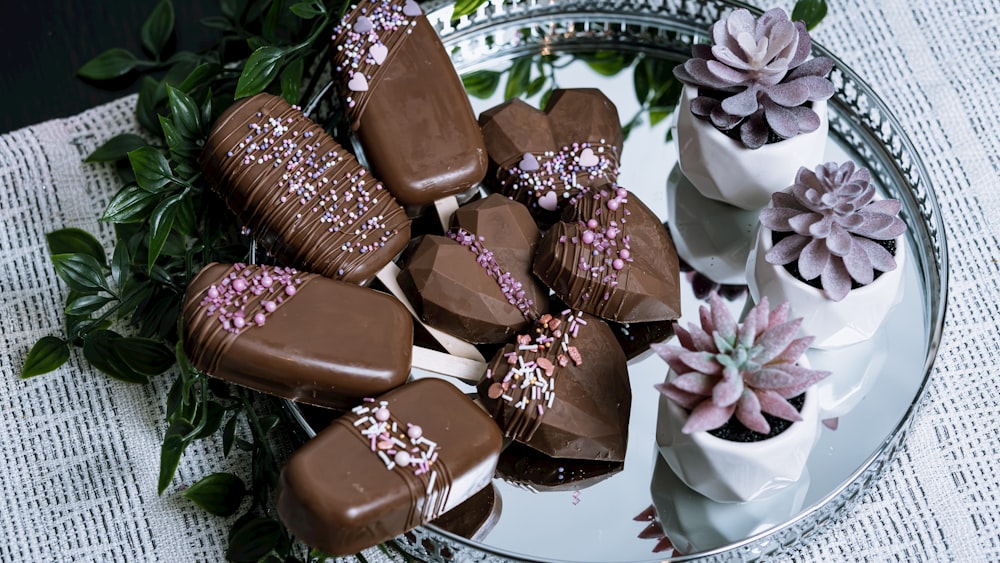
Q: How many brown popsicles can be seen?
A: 4